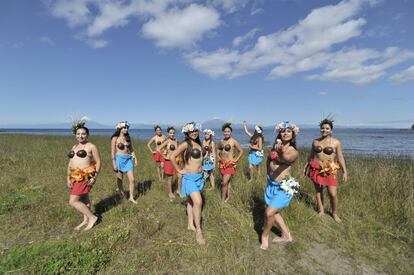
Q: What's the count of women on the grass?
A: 10